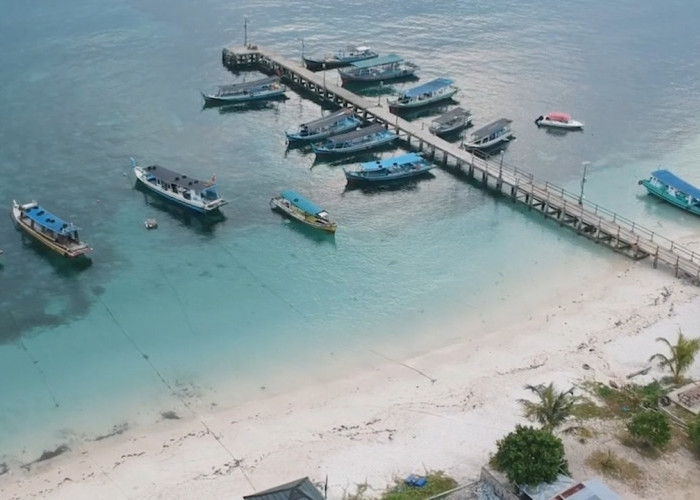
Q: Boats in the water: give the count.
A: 14